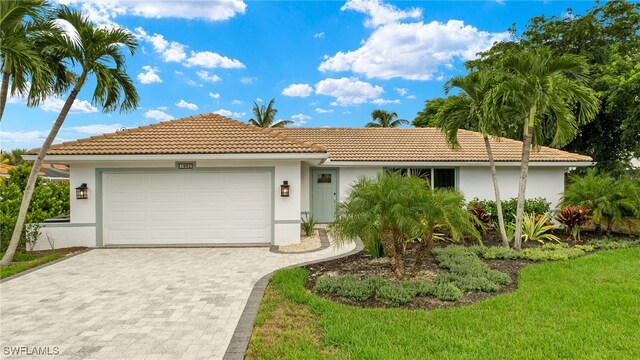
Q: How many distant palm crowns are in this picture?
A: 2